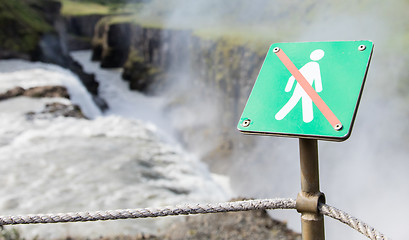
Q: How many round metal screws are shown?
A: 4